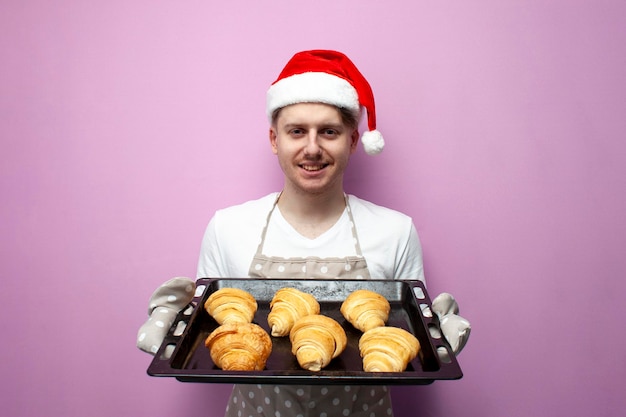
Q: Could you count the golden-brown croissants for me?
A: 6